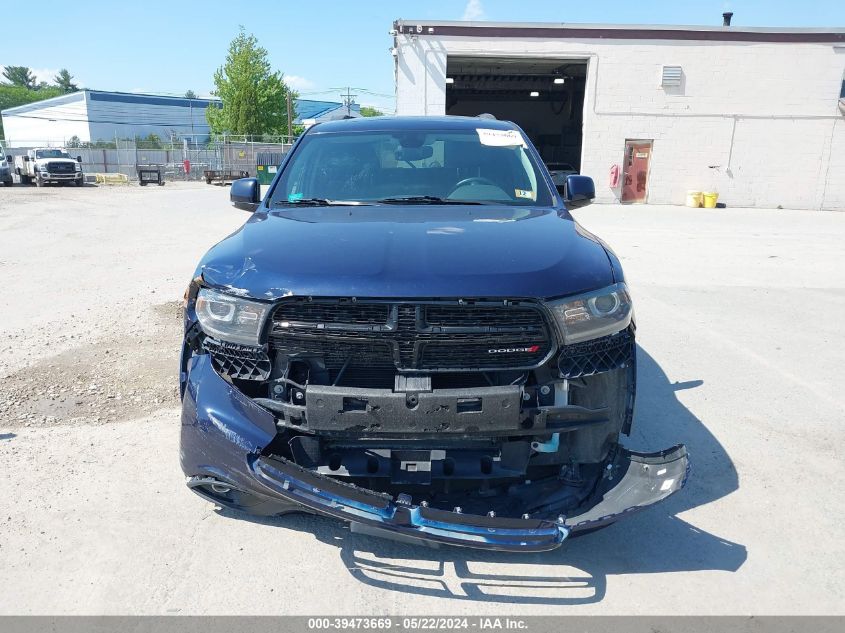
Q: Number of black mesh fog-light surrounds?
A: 2